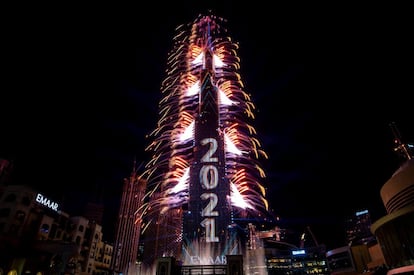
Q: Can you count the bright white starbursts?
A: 8